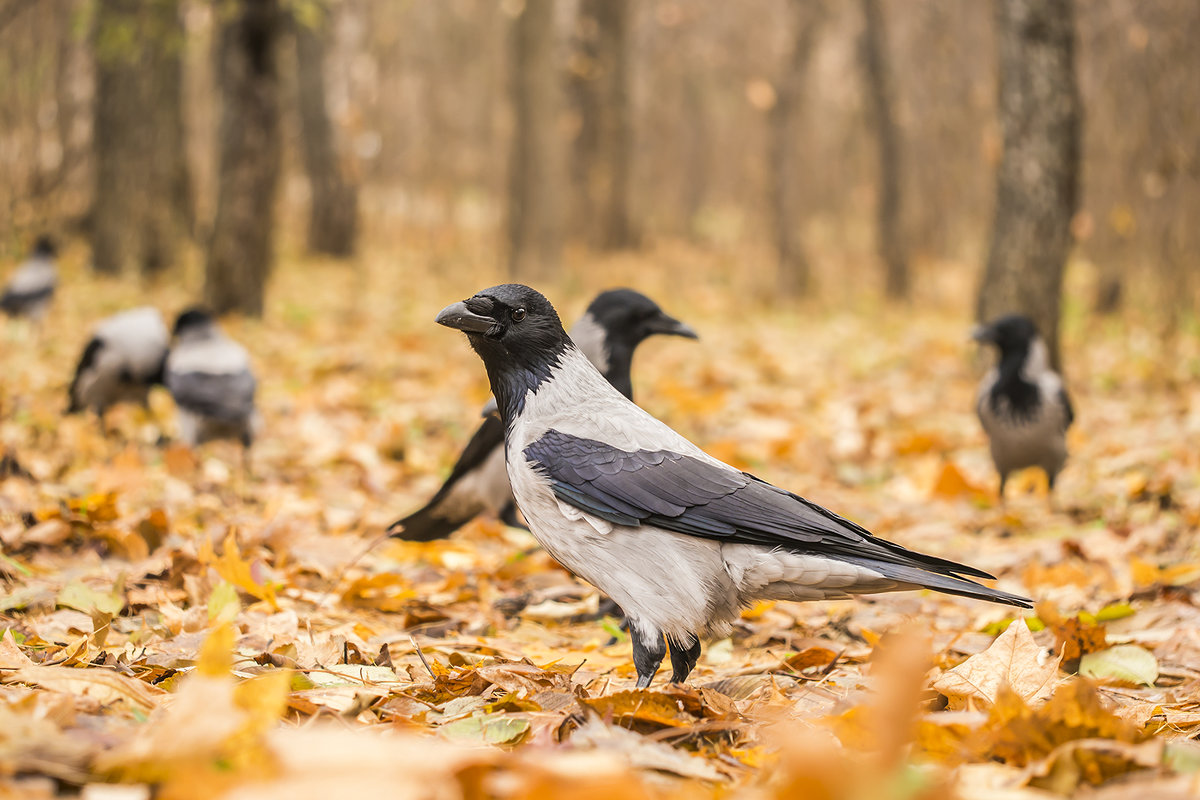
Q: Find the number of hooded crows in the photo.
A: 6